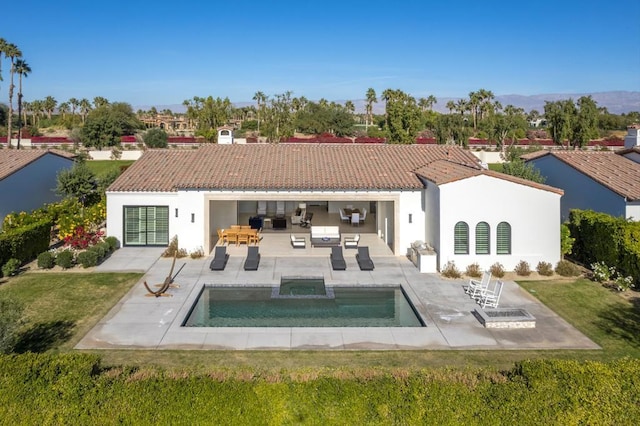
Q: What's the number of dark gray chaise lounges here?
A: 4